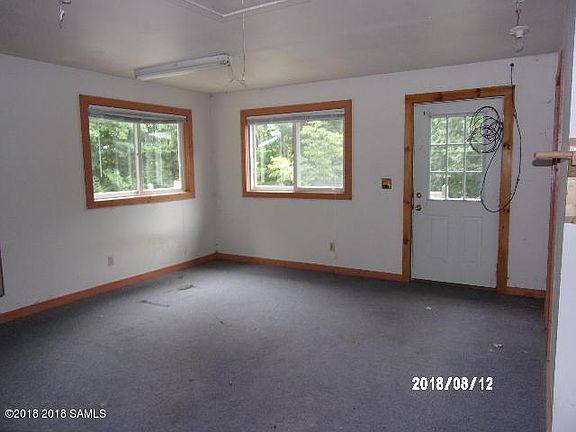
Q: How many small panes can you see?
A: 9